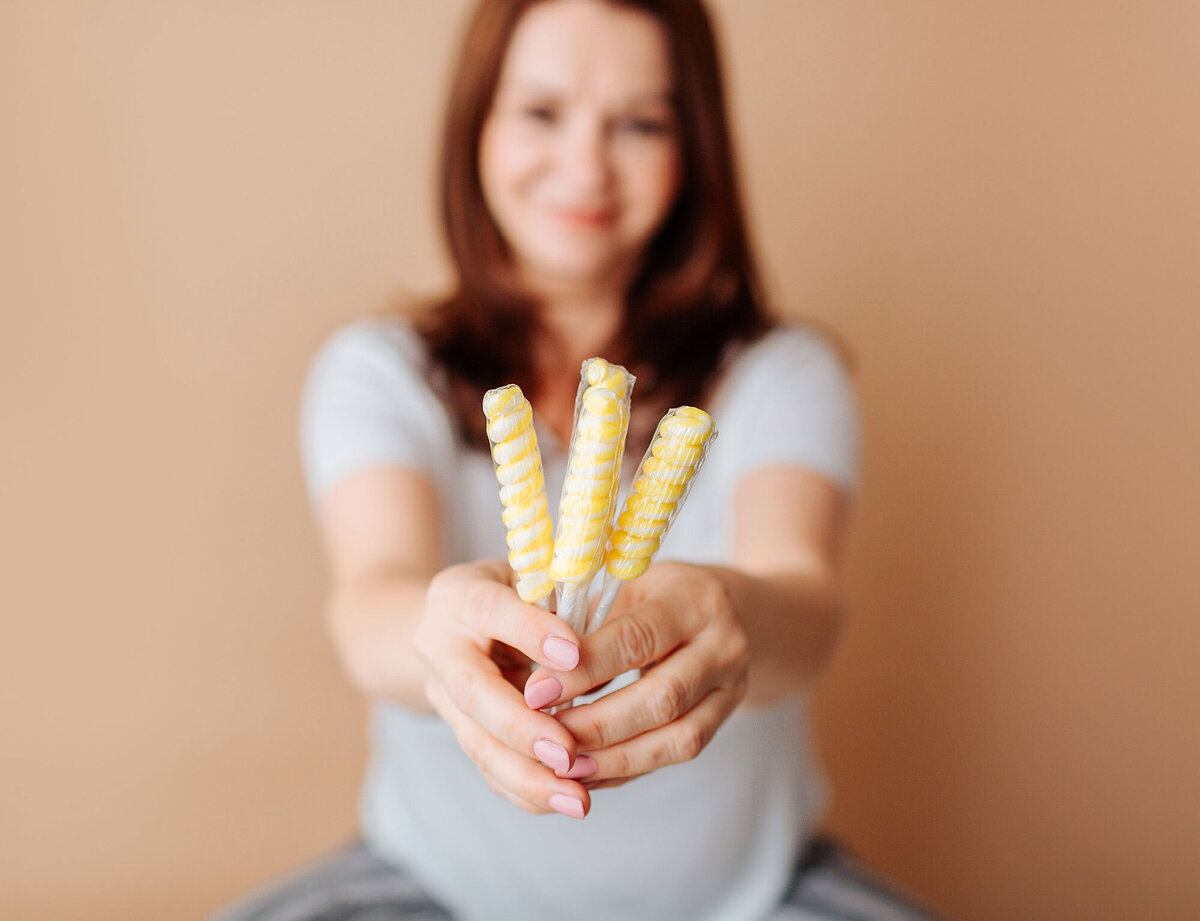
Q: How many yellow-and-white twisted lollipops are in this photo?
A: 4